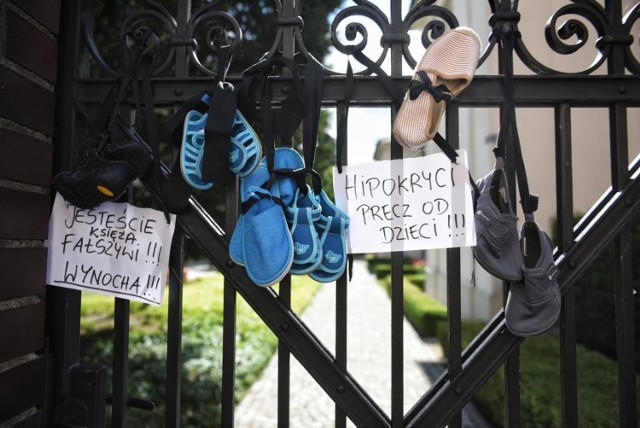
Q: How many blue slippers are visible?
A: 6